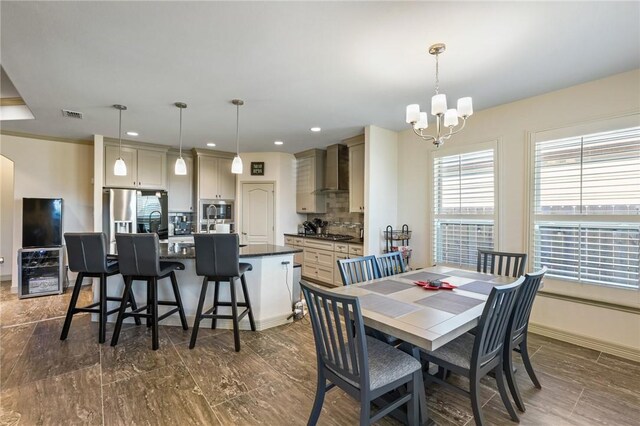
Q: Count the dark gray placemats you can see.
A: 6